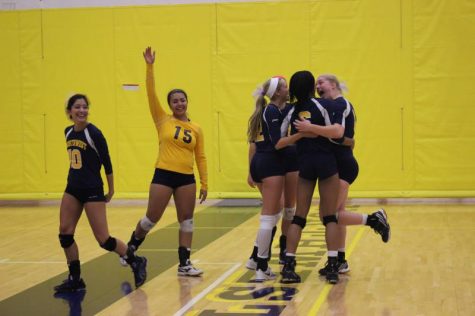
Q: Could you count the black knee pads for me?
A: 4